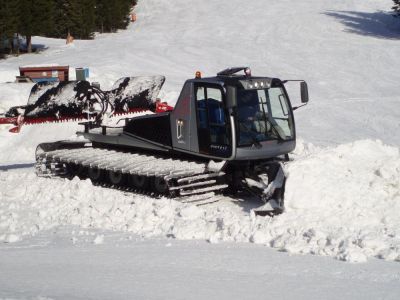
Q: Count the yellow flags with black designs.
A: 0